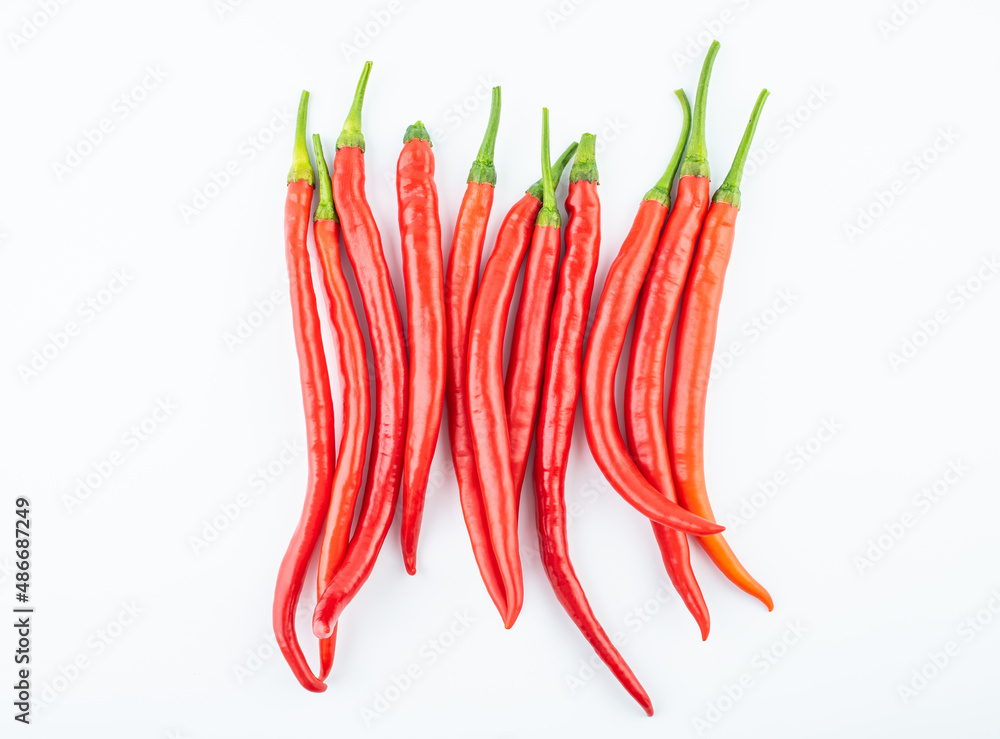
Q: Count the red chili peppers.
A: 11